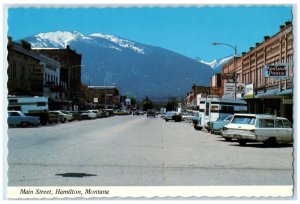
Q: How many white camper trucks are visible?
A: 2